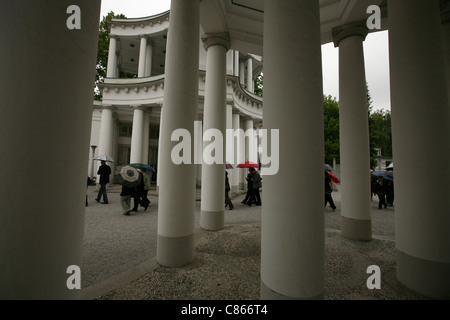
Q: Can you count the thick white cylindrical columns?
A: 6